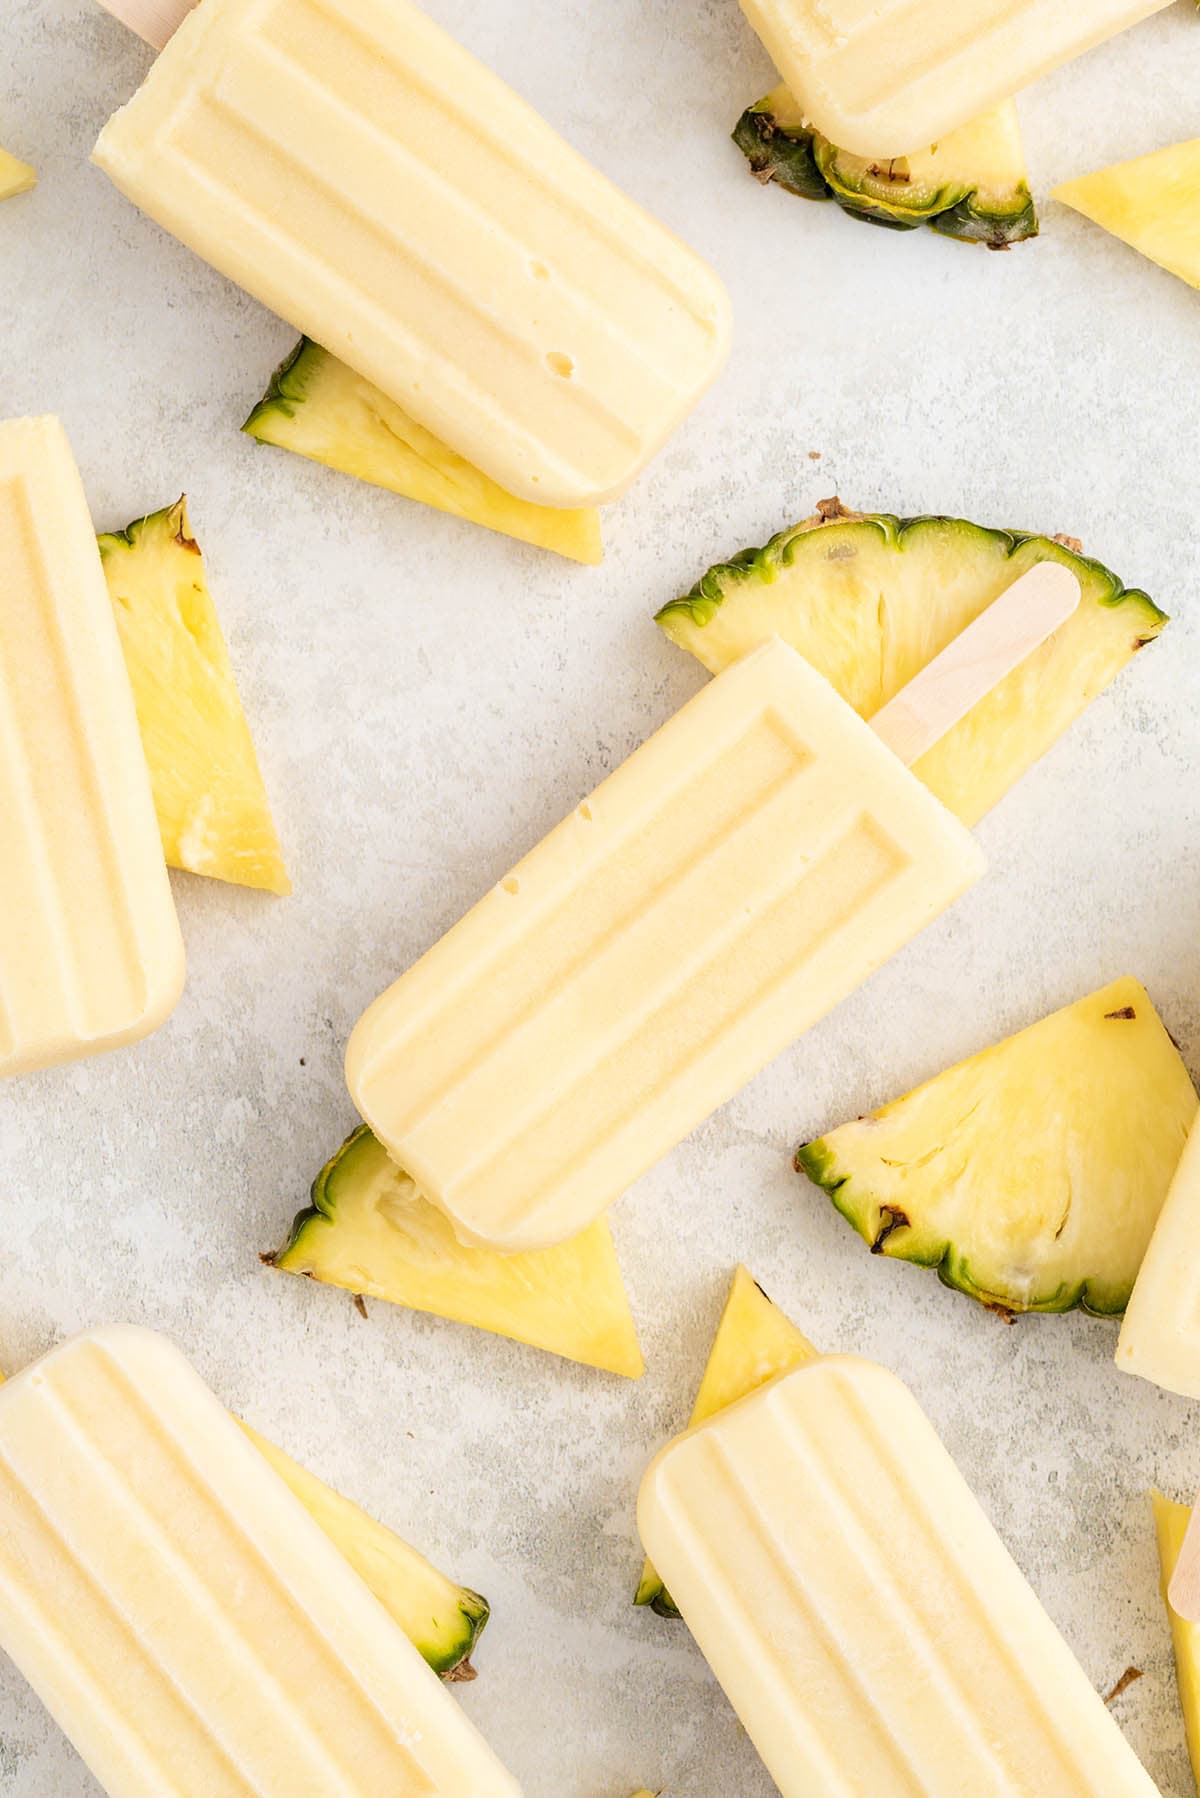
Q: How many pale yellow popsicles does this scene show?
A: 7